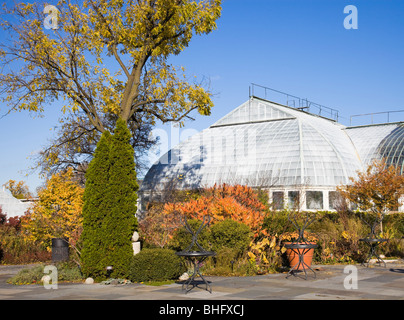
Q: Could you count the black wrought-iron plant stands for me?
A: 3